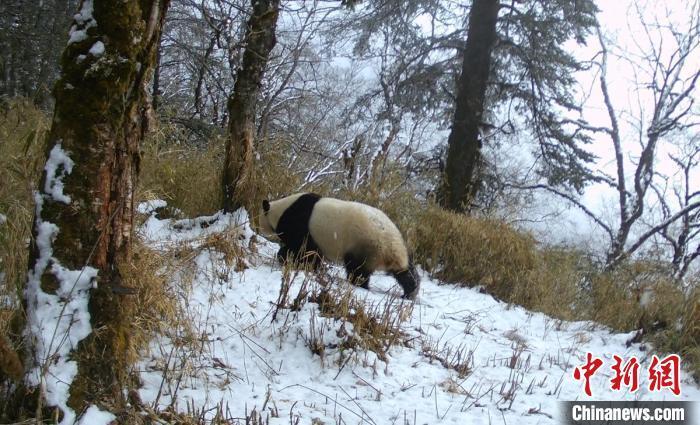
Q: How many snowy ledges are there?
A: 1